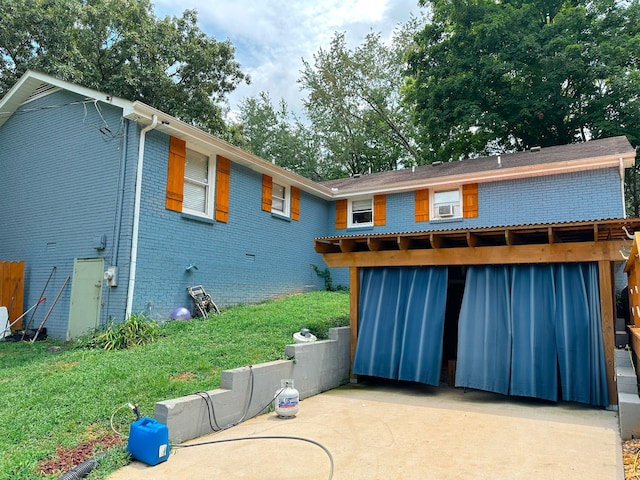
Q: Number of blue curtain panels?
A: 5